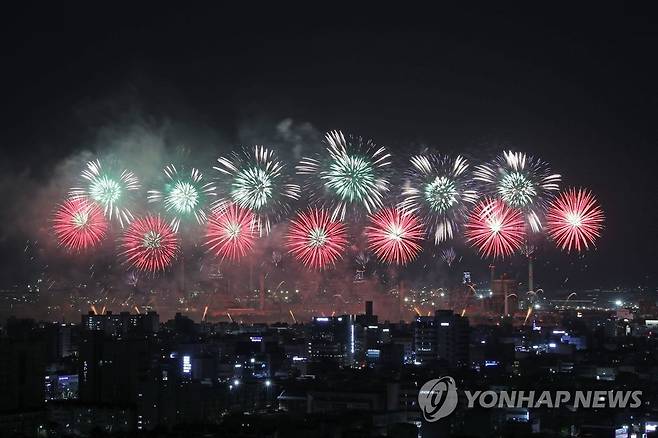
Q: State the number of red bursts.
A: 7